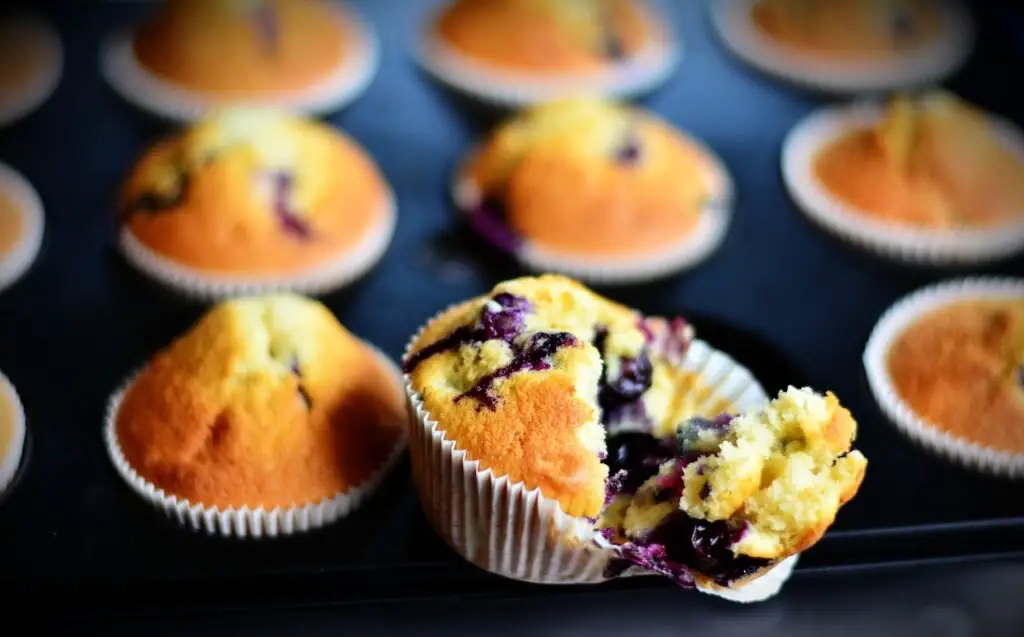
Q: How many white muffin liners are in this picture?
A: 12